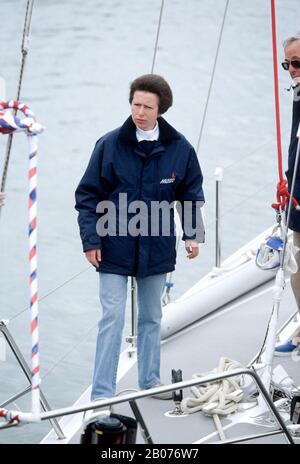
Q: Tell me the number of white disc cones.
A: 0